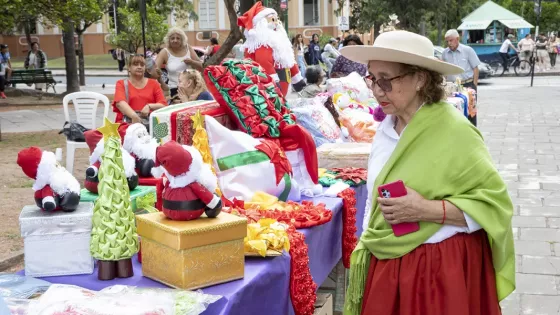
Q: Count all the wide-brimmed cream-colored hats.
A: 1